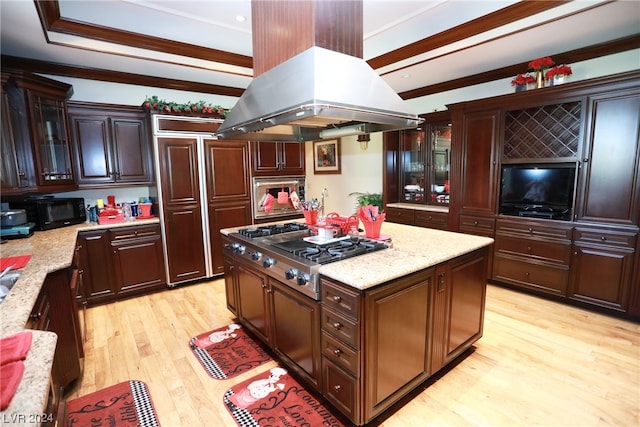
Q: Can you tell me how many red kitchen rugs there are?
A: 3